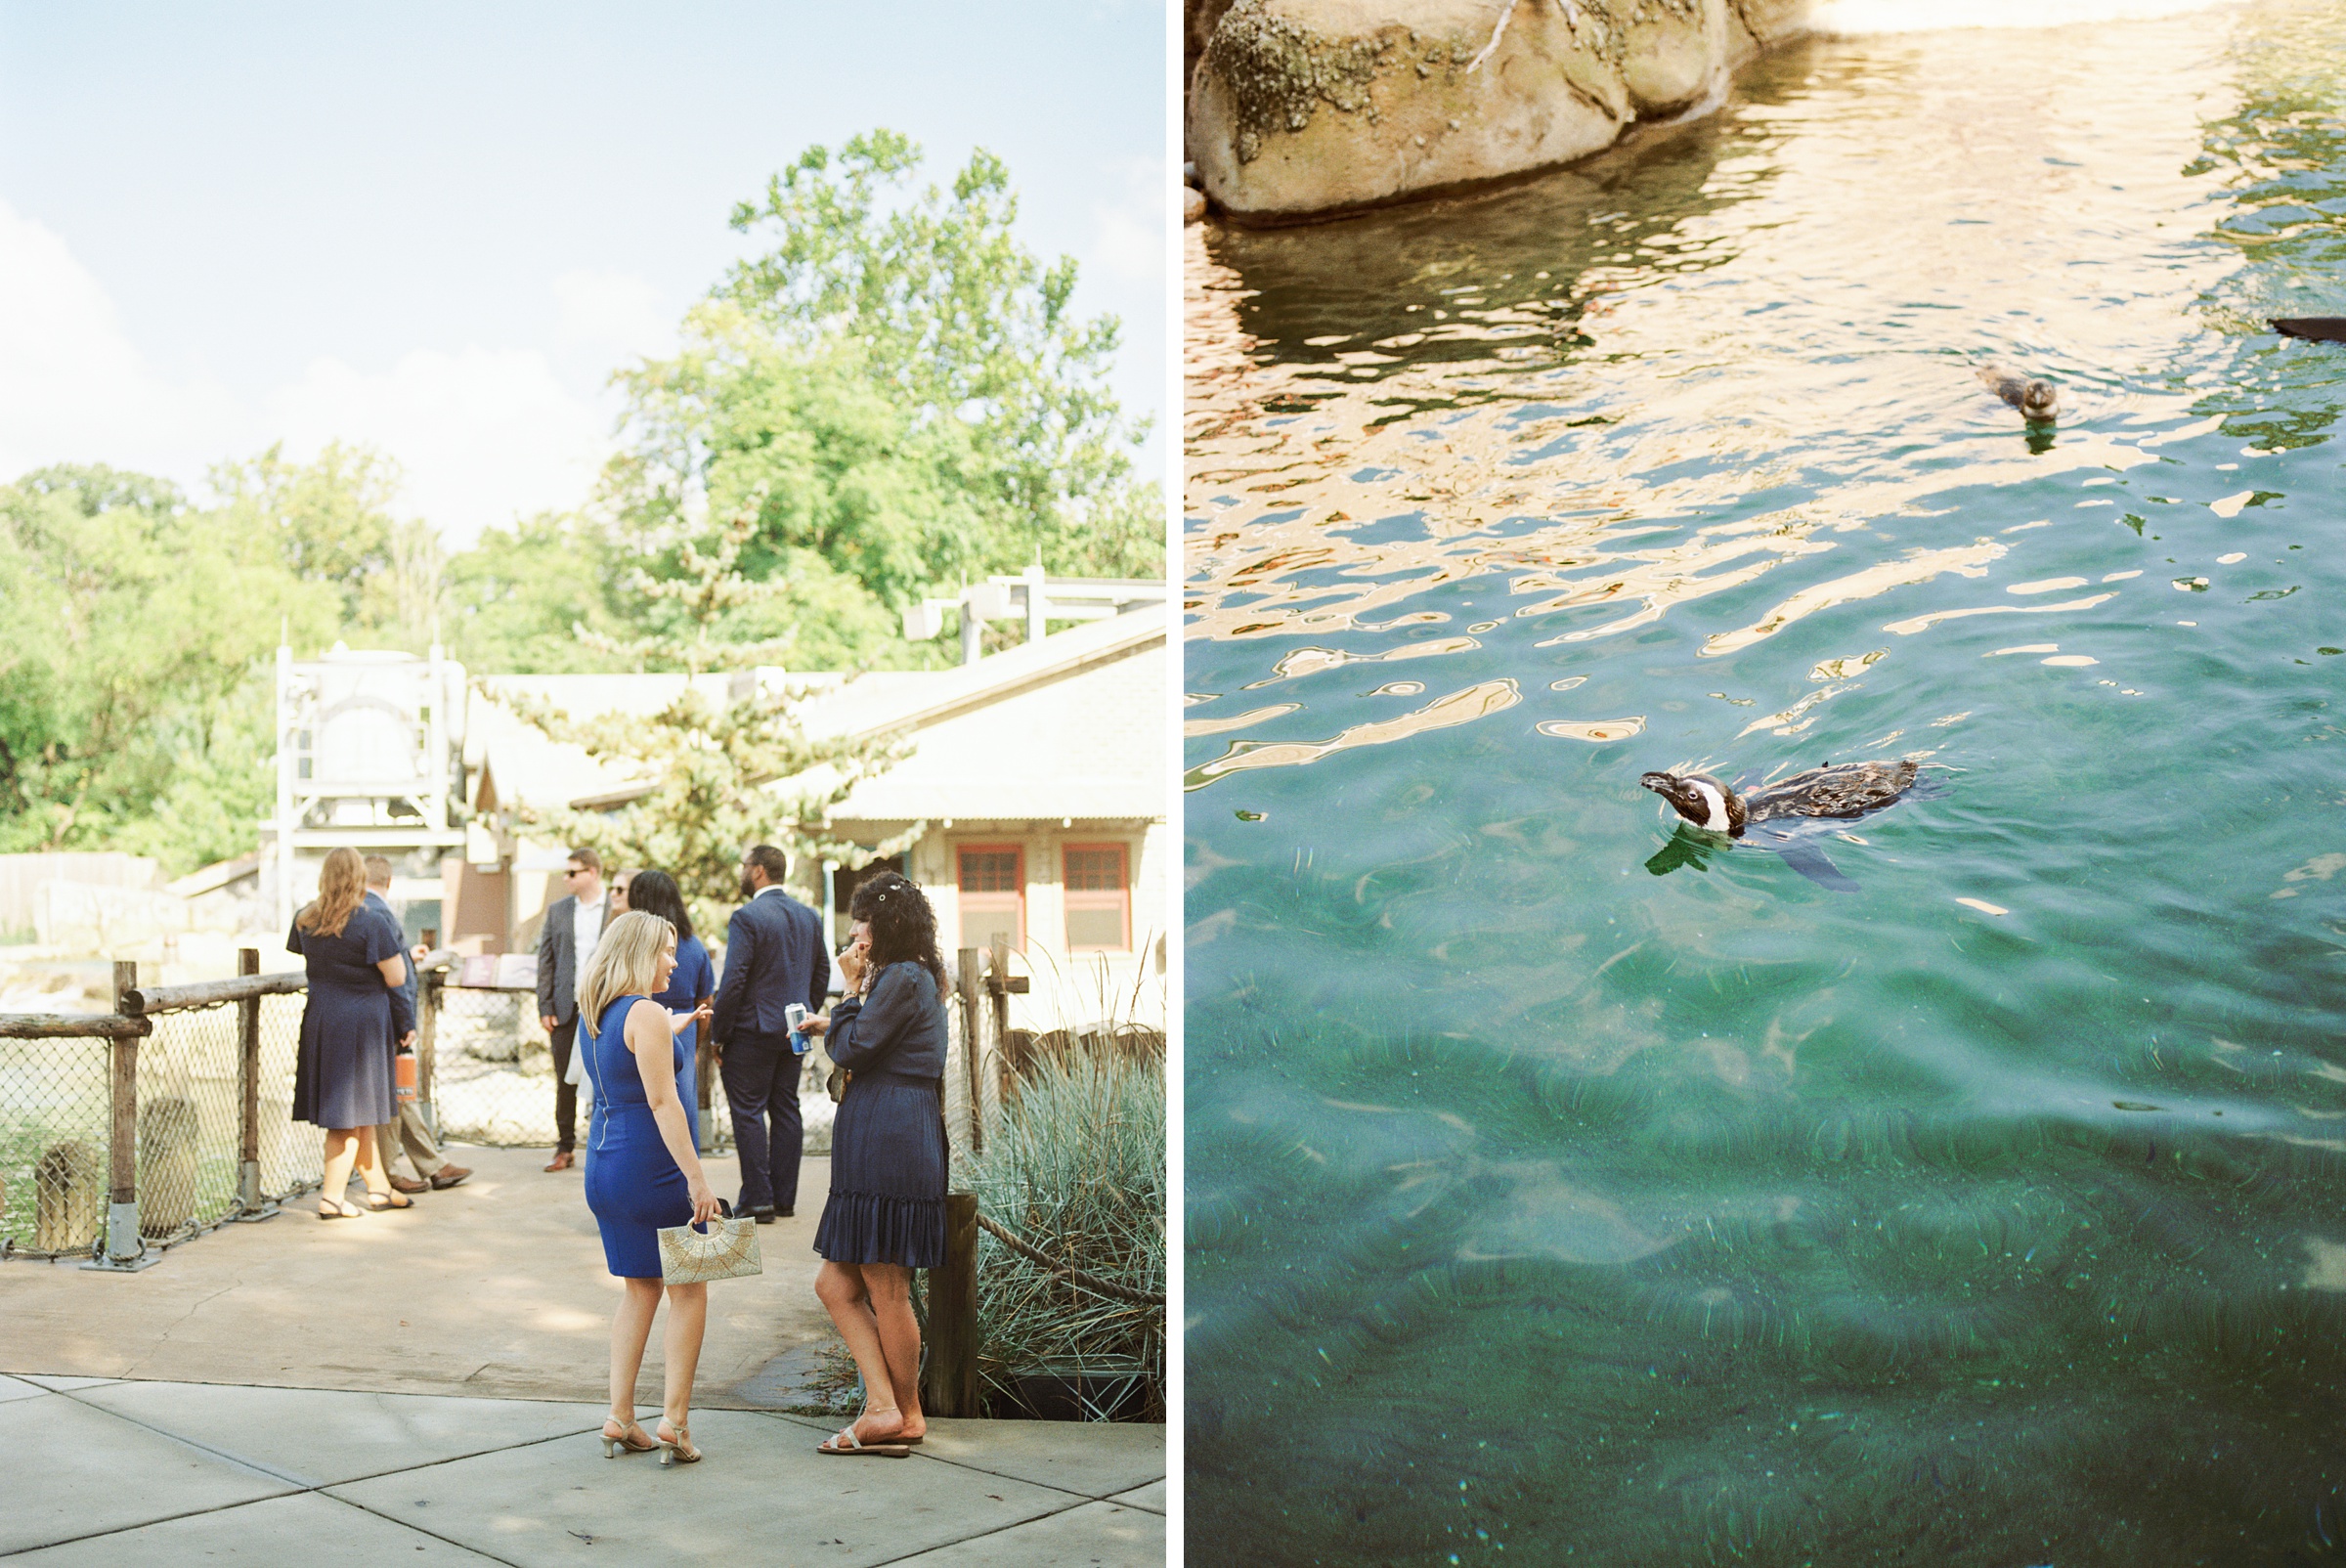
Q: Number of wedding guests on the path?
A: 8